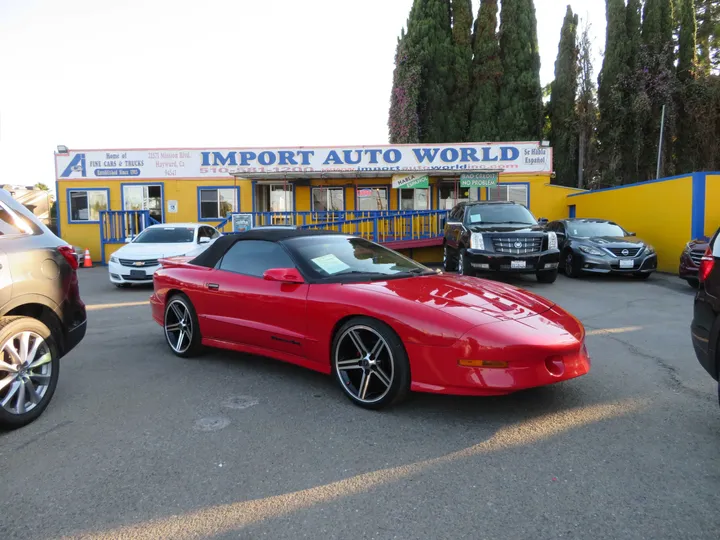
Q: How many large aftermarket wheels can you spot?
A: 2